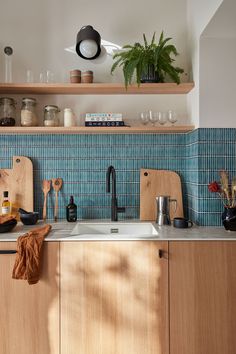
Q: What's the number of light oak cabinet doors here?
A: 3